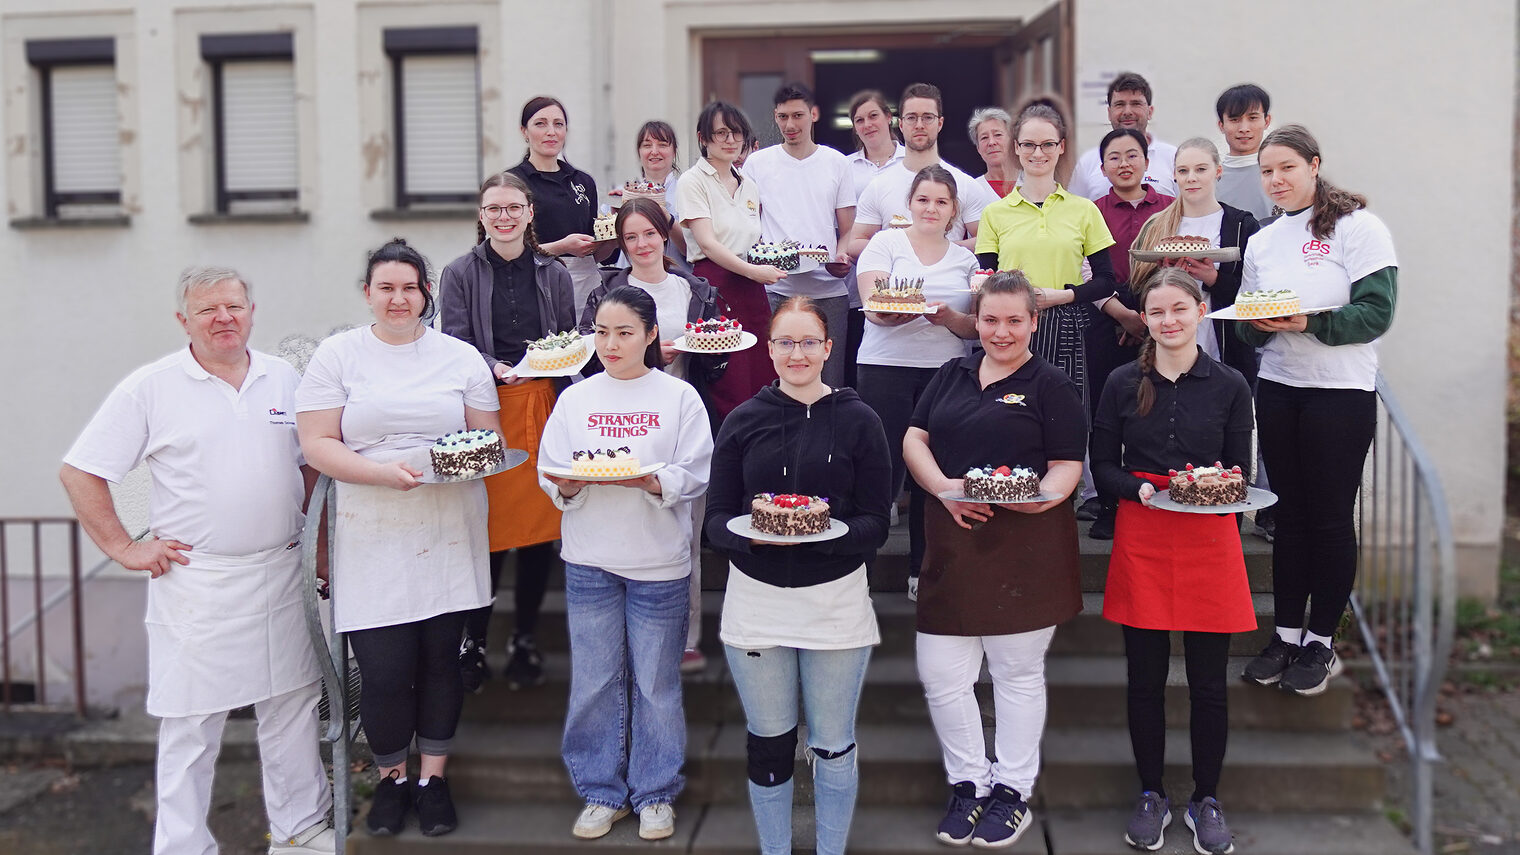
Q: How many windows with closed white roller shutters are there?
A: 3